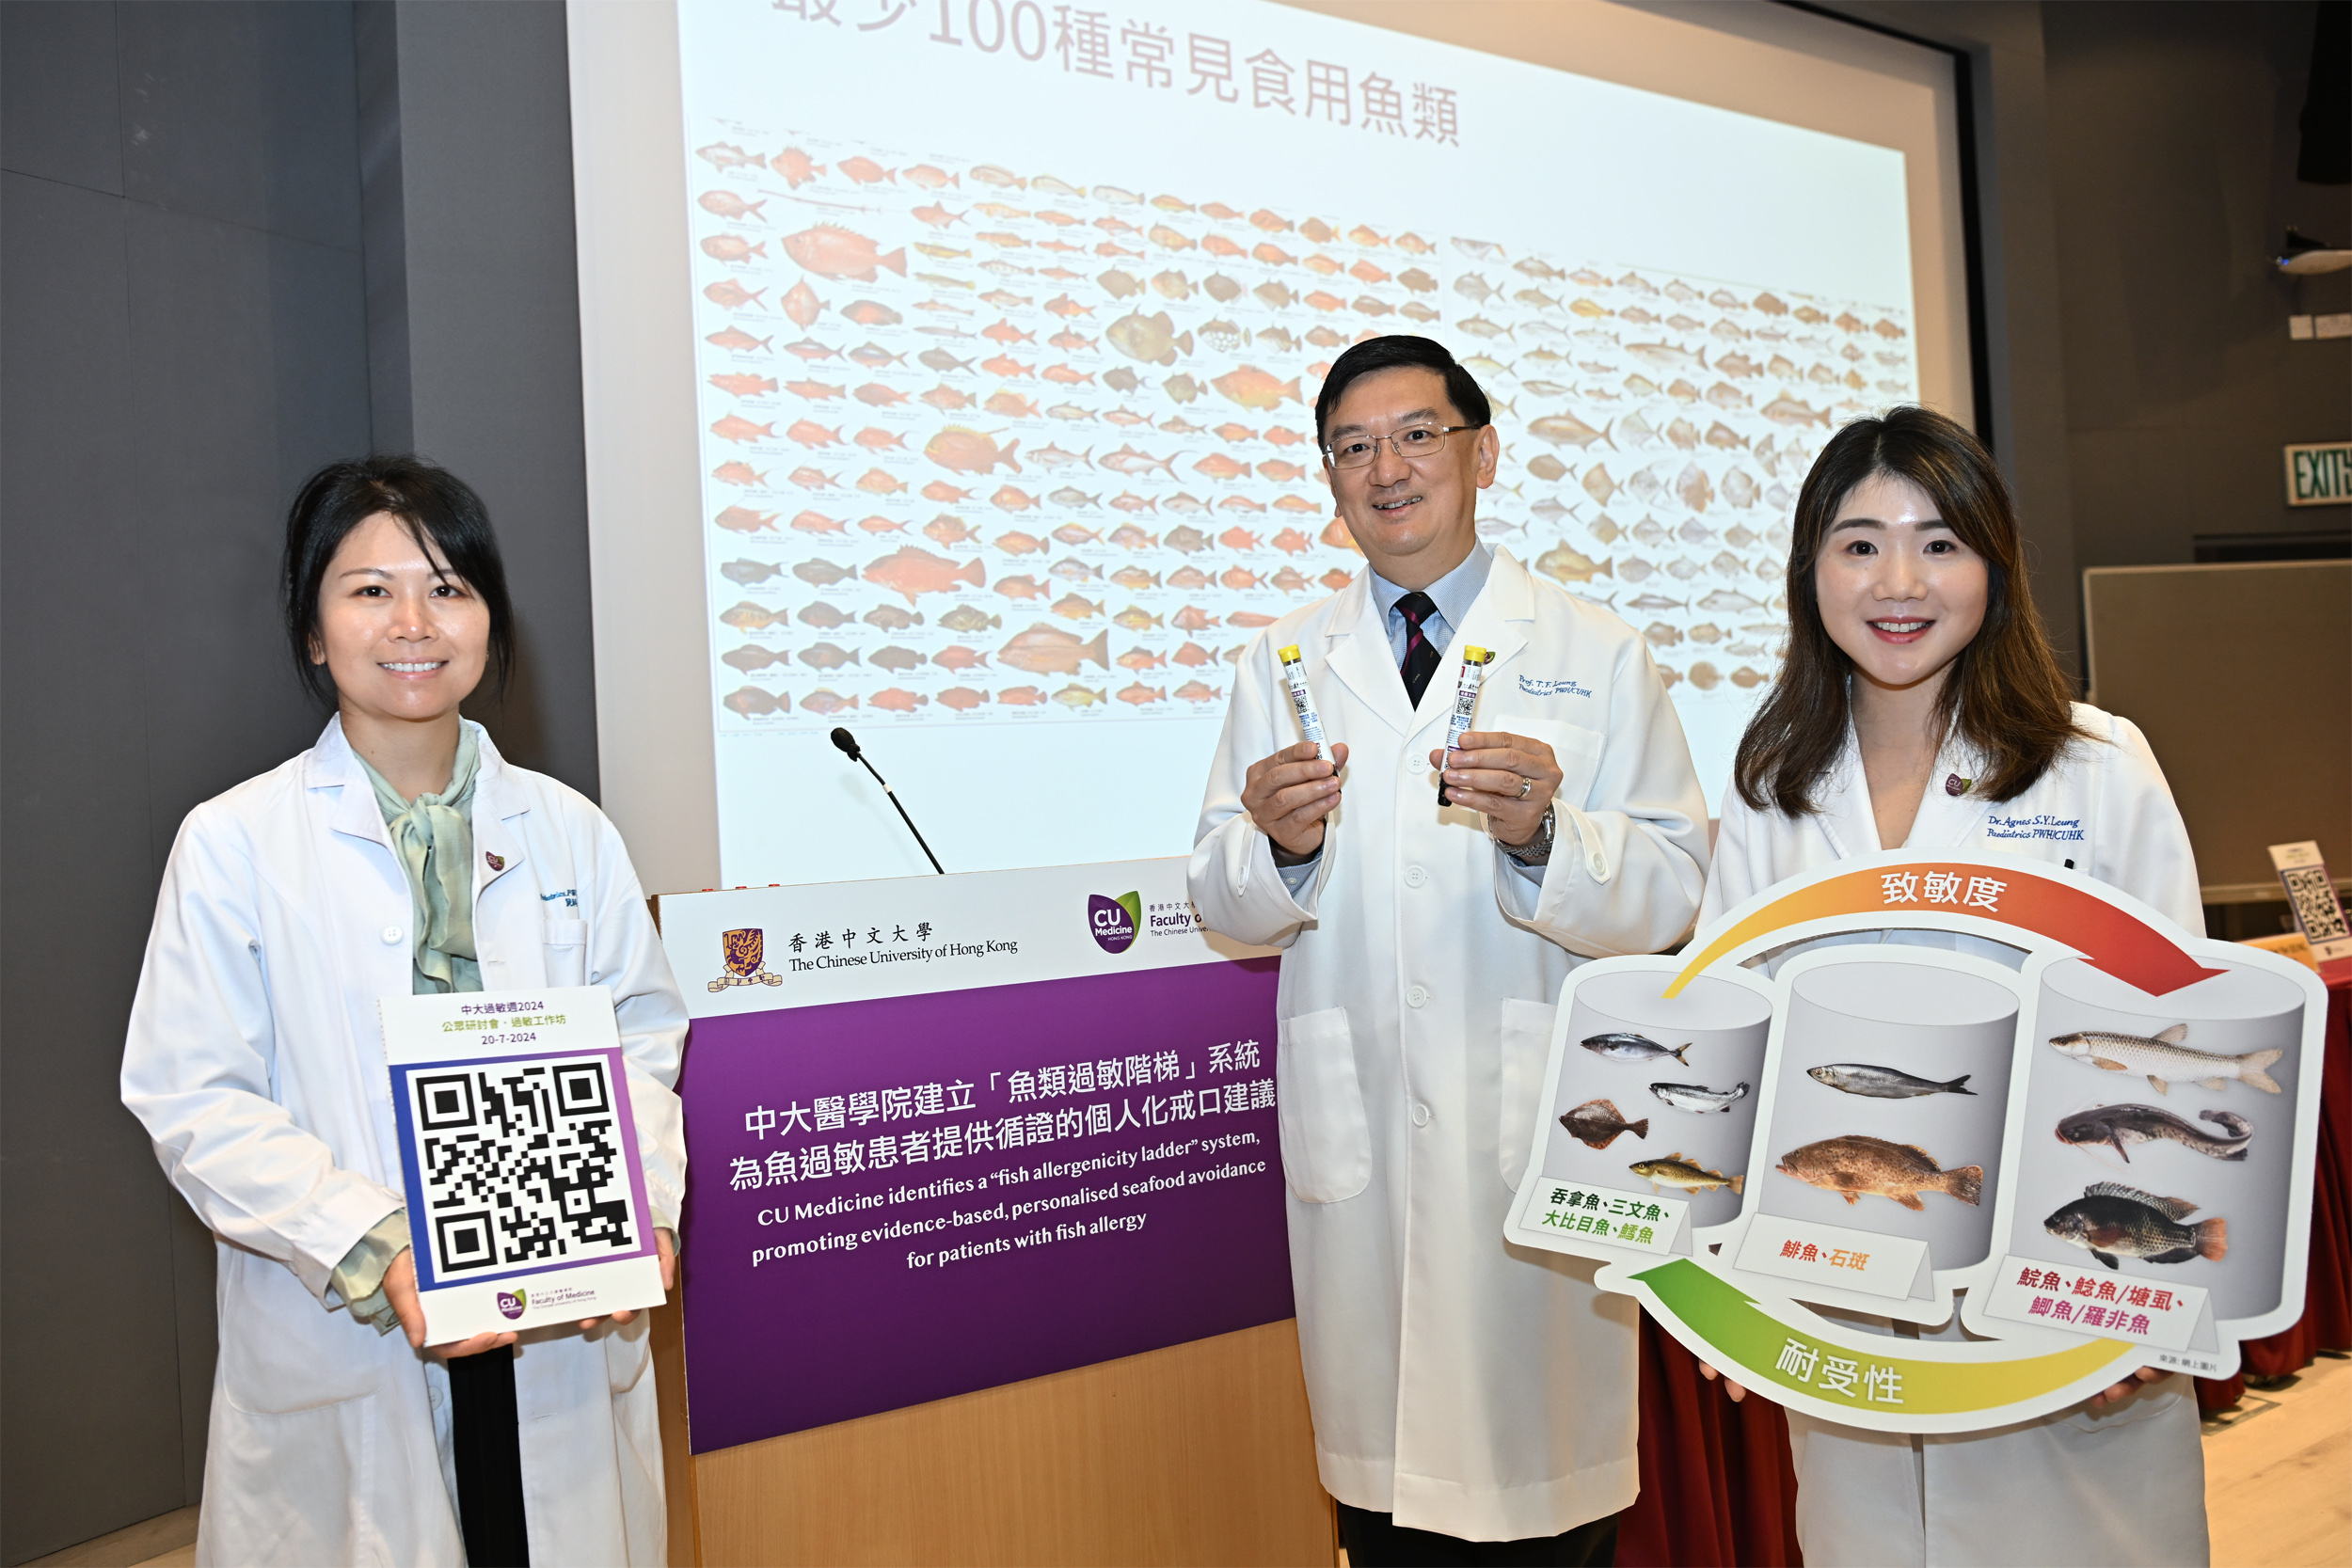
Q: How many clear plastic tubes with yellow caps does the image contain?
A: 2